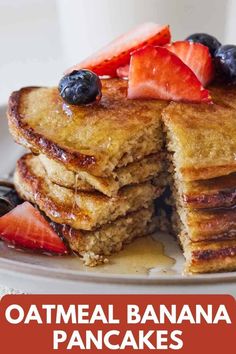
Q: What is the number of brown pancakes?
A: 4